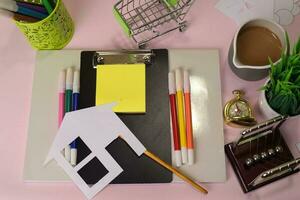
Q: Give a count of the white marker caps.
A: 6